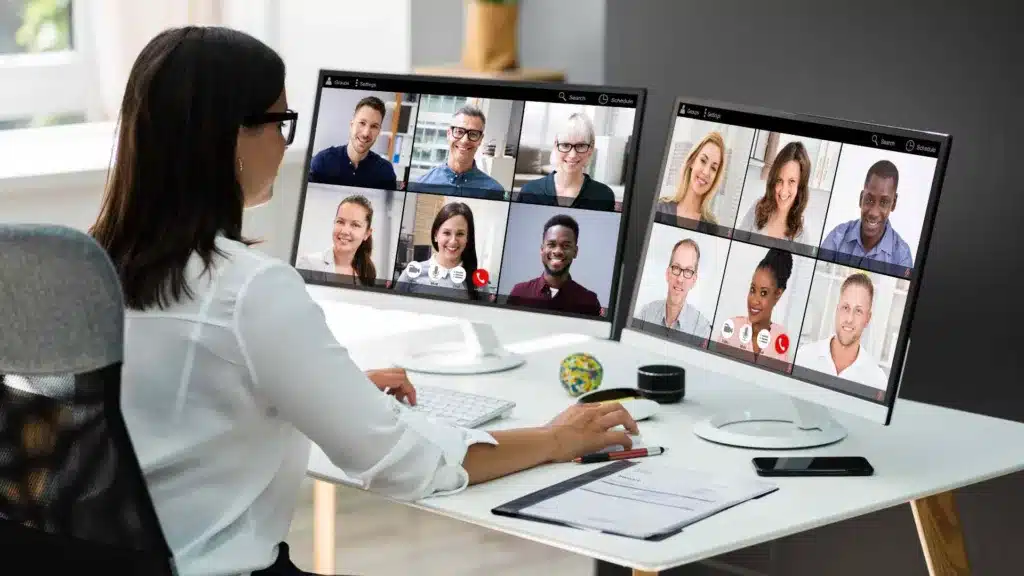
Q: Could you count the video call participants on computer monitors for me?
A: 12